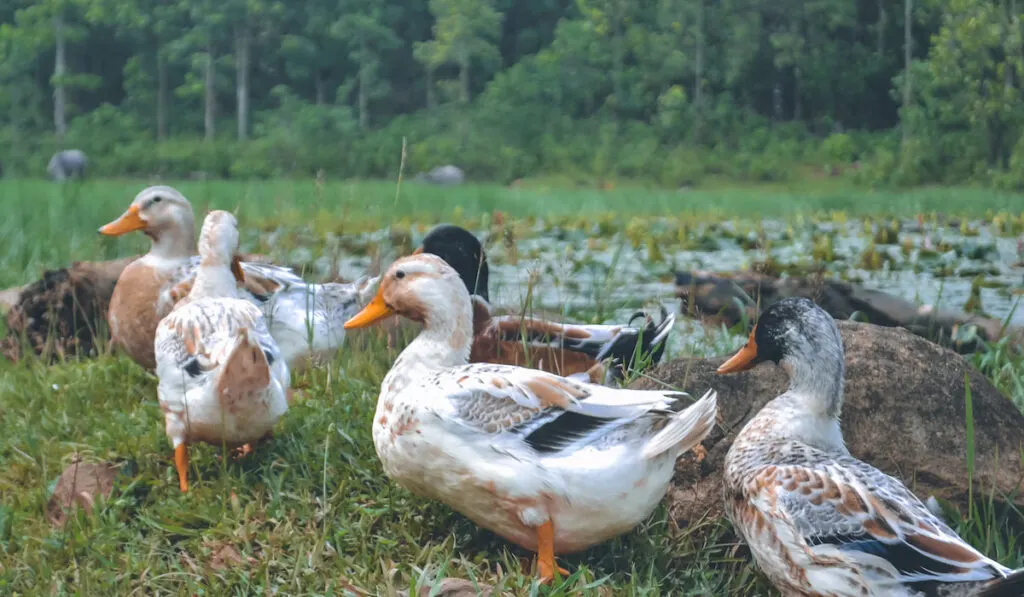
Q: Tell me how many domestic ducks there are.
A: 5